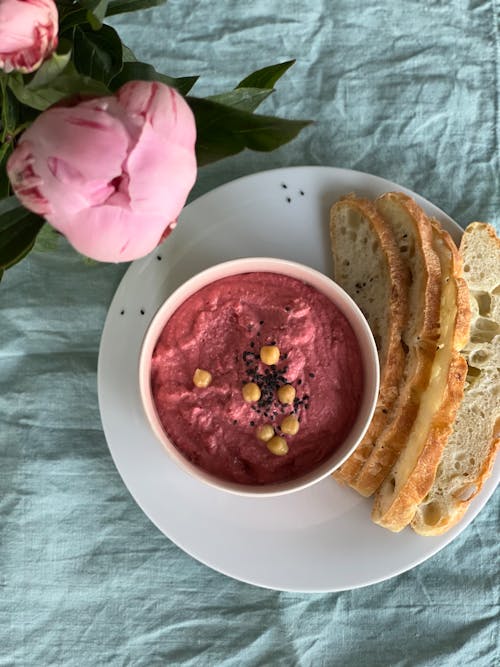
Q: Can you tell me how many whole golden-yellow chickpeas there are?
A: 7